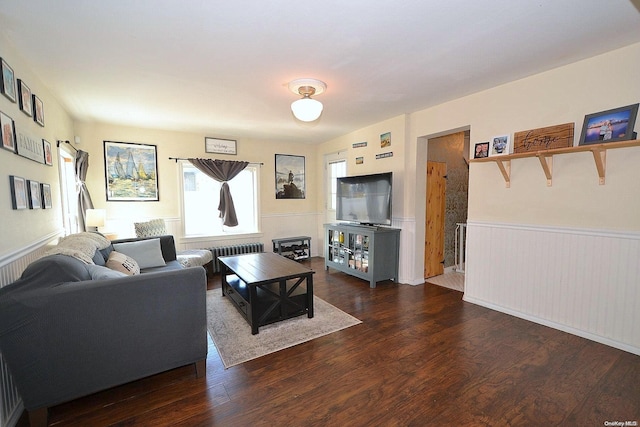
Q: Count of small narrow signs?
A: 2